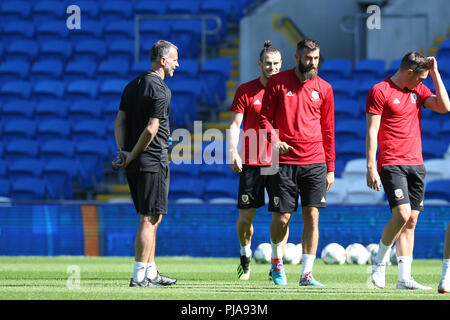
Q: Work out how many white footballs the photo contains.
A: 7